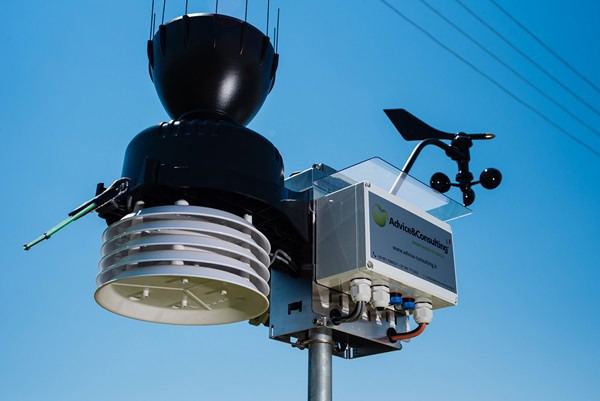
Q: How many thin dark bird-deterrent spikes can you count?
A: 9